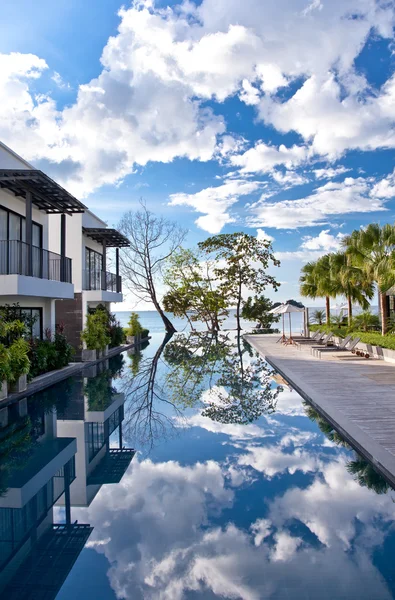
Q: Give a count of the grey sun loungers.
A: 5